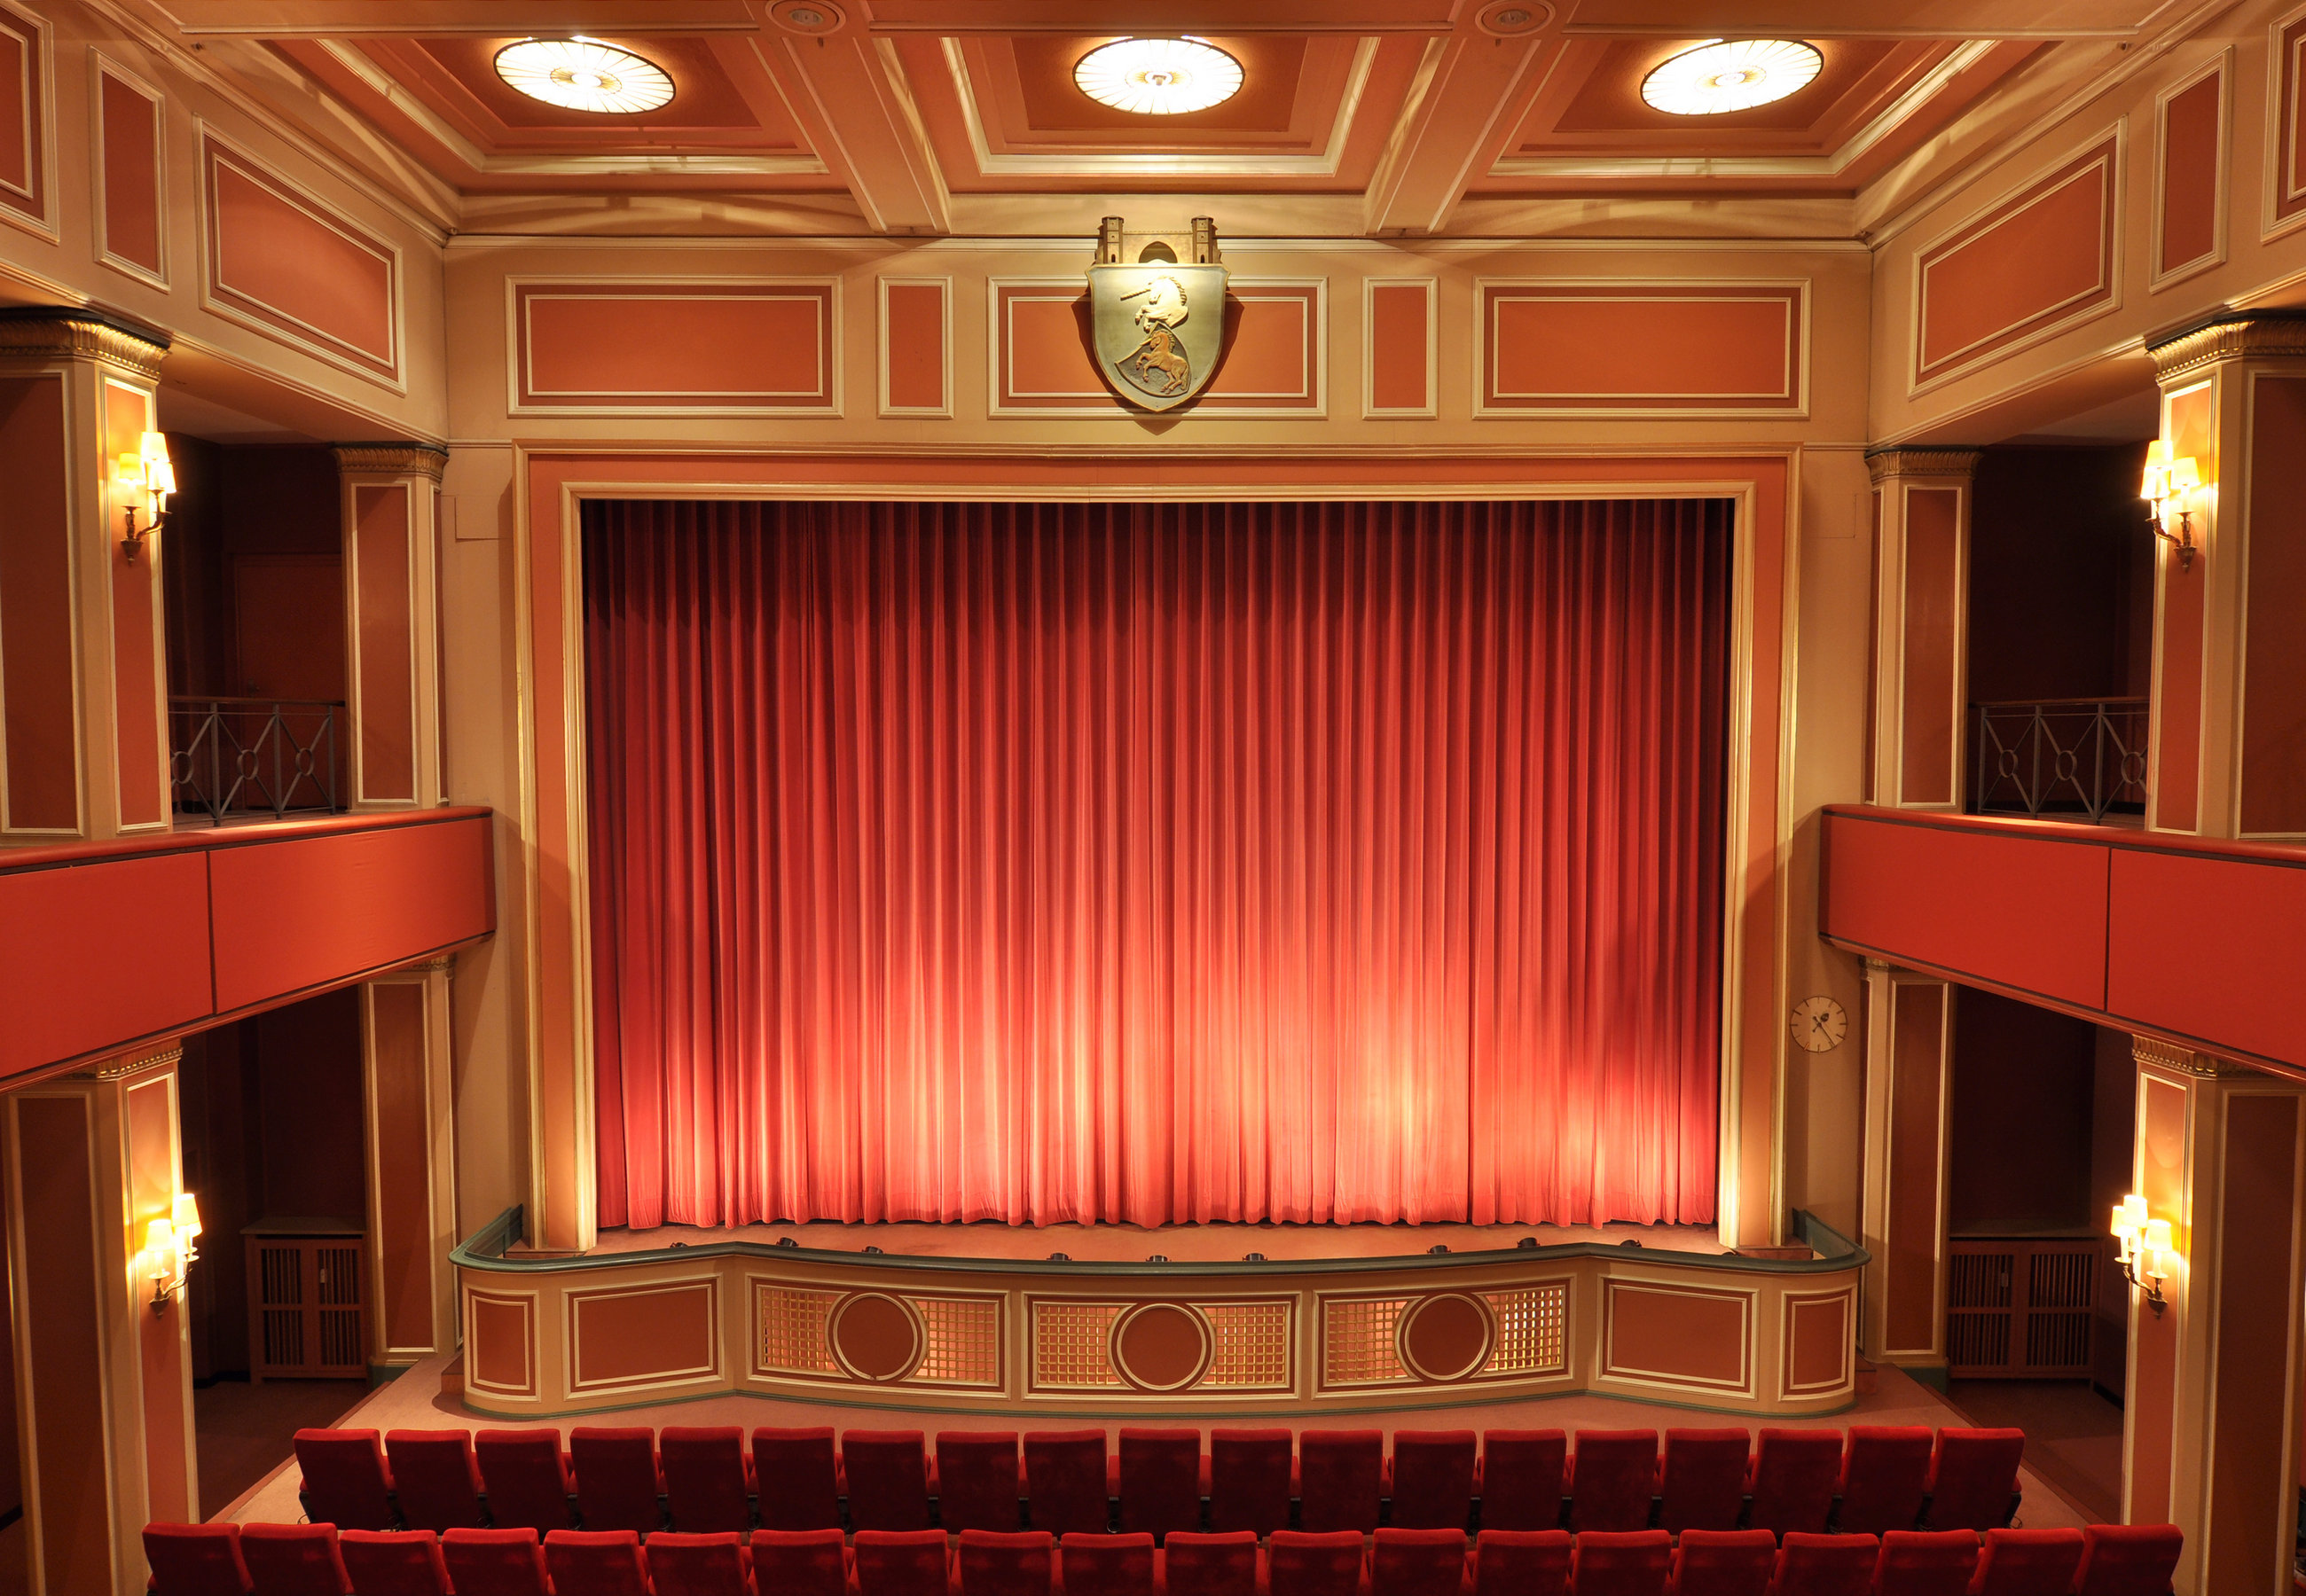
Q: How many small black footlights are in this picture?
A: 9